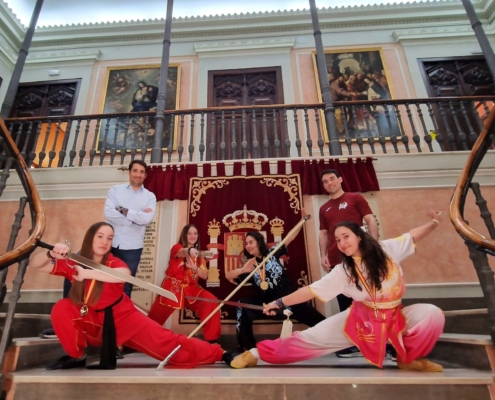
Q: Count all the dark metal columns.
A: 4